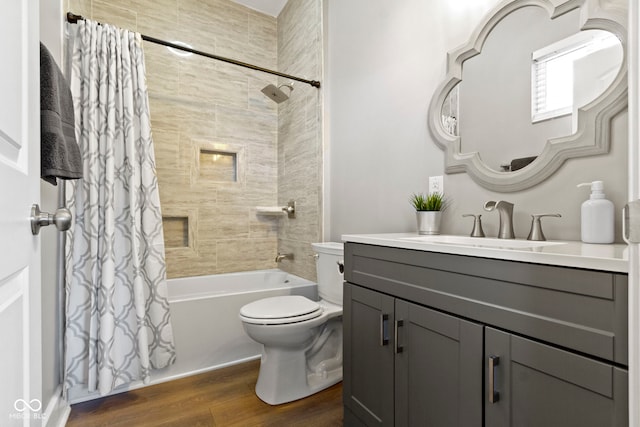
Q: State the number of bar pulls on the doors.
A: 3